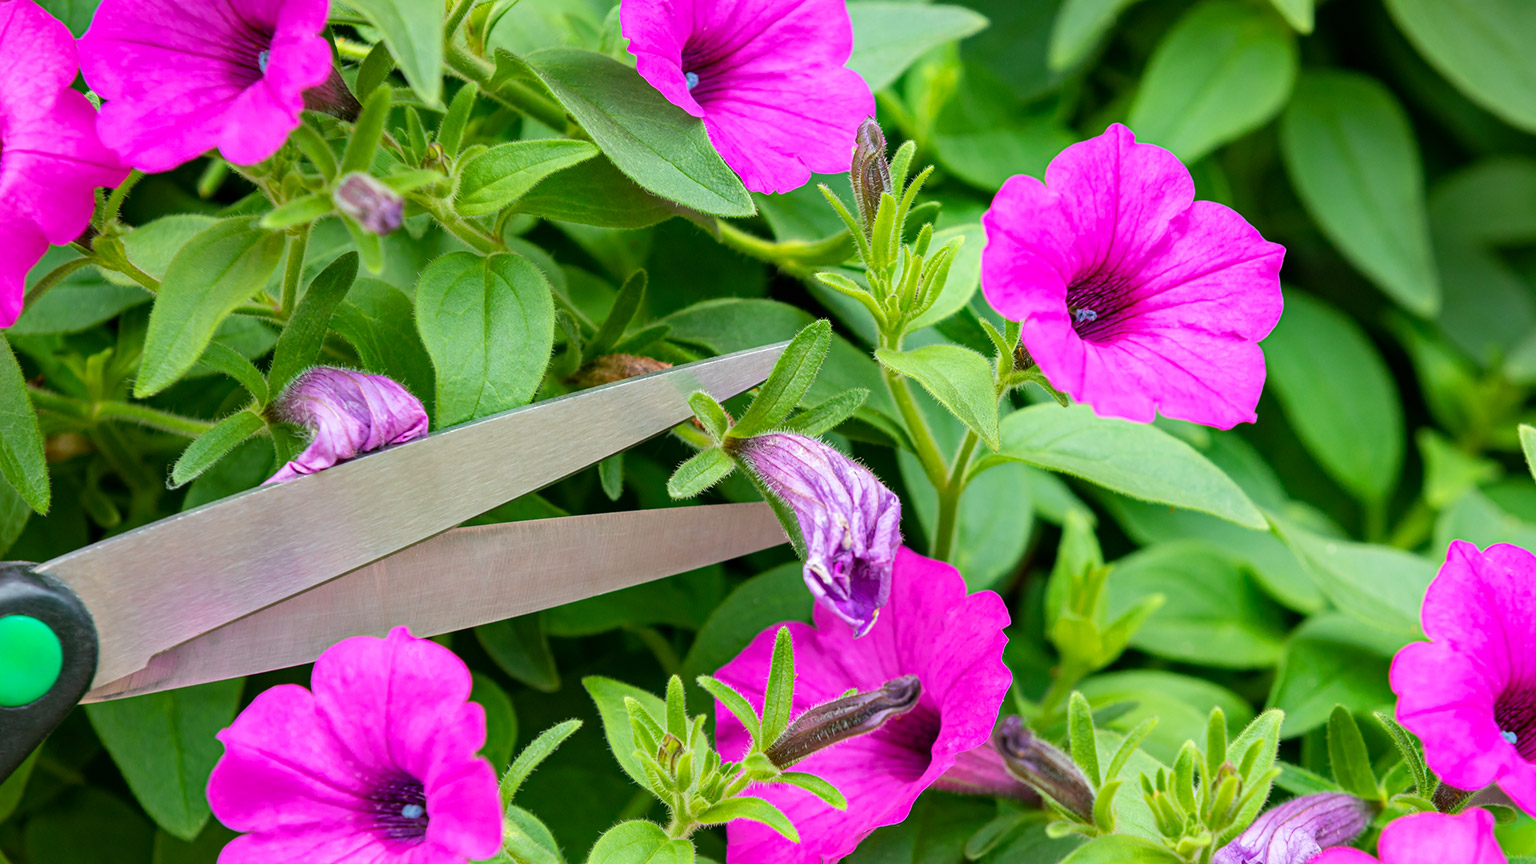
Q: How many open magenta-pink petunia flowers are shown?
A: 8